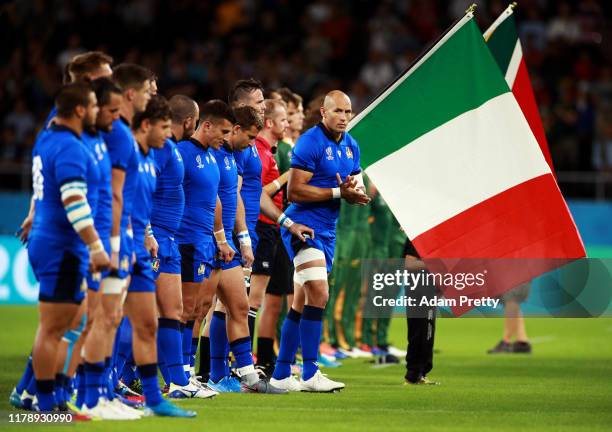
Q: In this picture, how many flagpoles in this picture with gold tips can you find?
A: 2